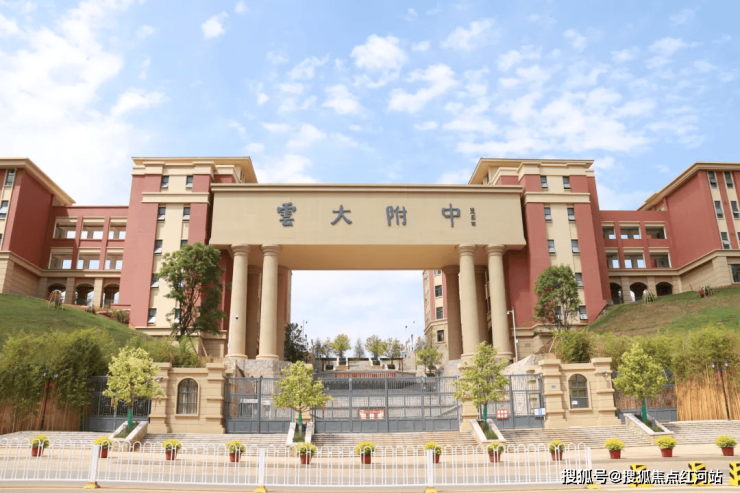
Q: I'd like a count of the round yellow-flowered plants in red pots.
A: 12